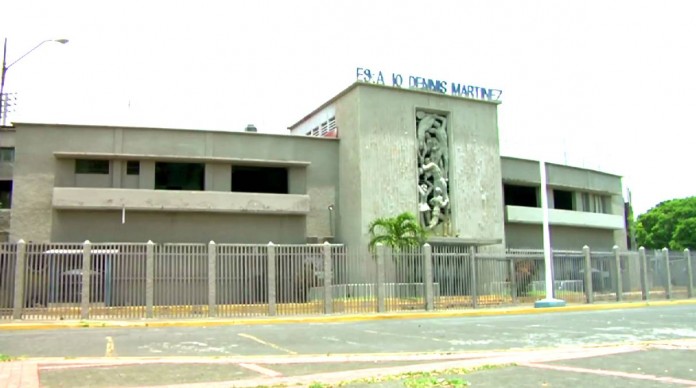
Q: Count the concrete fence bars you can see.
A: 13